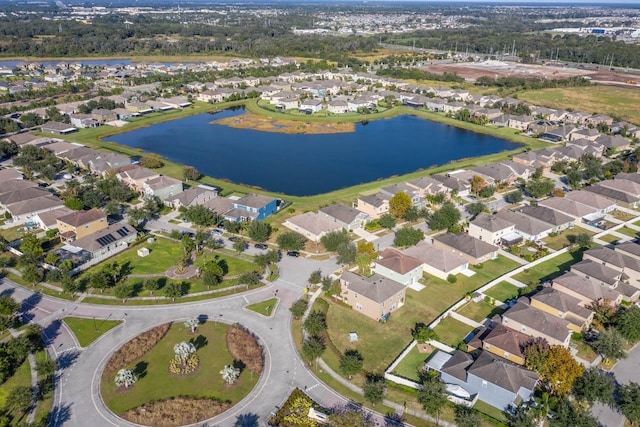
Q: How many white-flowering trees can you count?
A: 4